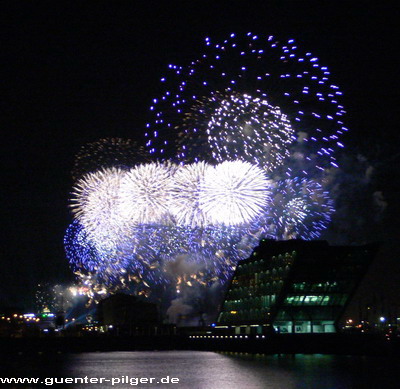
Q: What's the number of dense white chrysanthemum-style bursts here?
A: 4